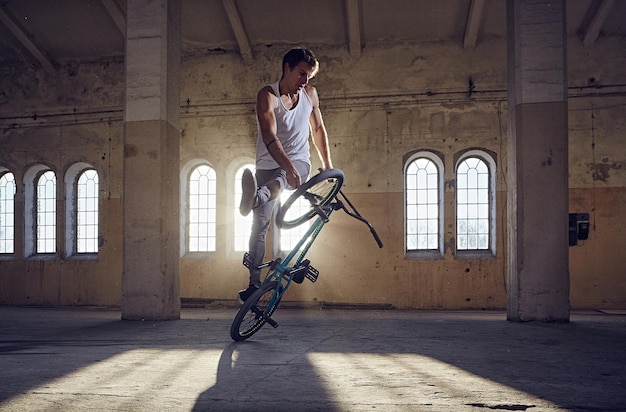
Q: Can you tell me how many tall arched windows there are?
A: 8